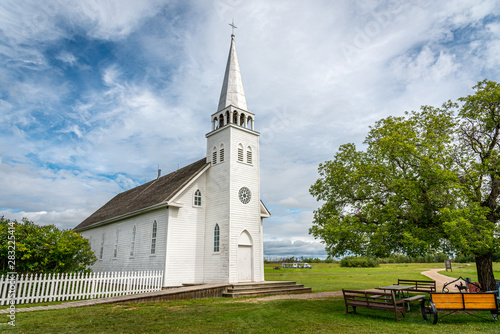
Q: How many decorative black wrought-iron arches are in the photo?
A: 1